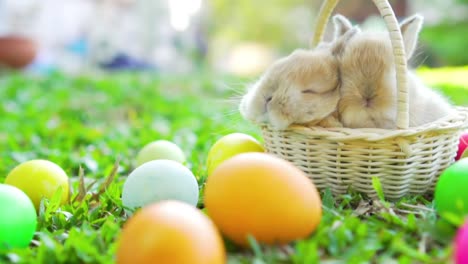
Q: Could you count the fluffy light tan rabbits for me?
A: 2